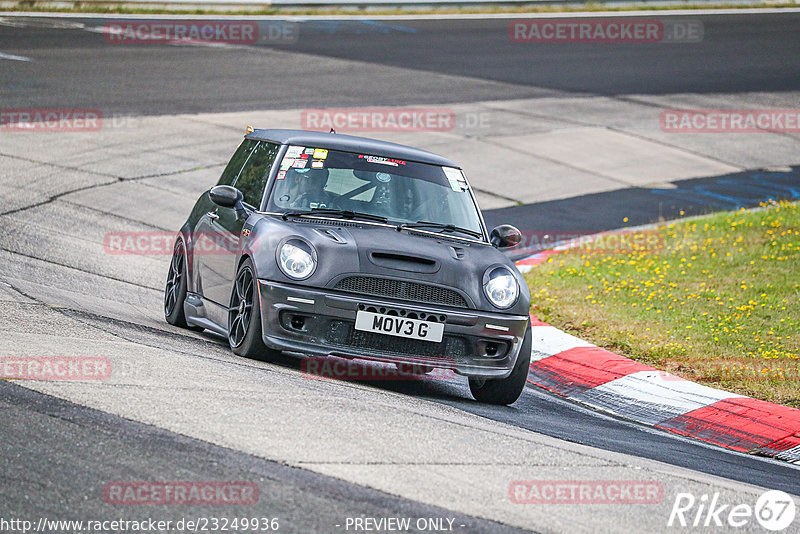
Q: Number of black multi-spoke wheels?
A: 2